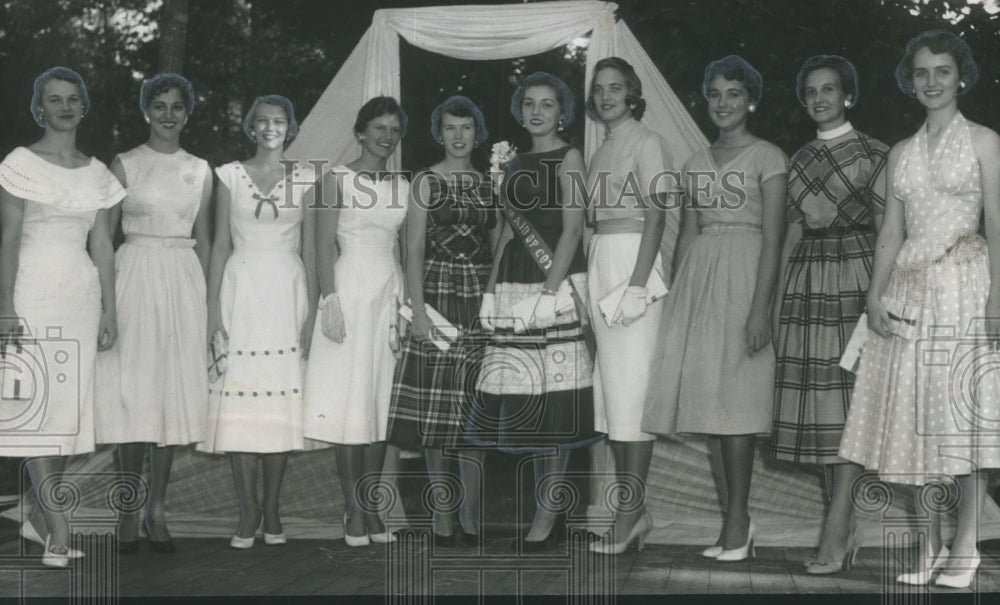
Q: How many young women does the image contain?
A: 10